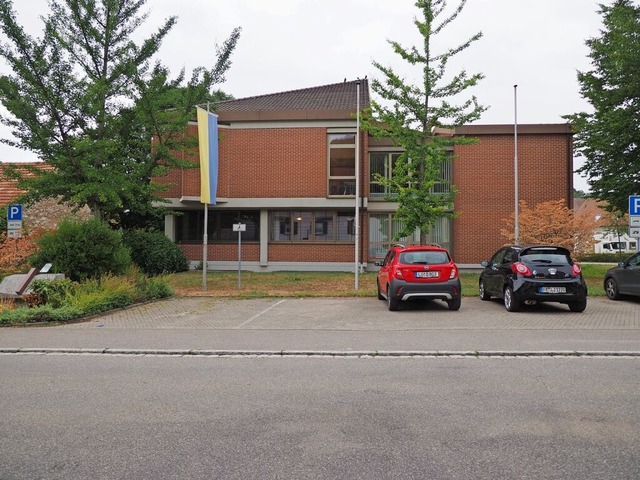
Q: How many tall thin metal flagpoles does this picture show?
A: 3